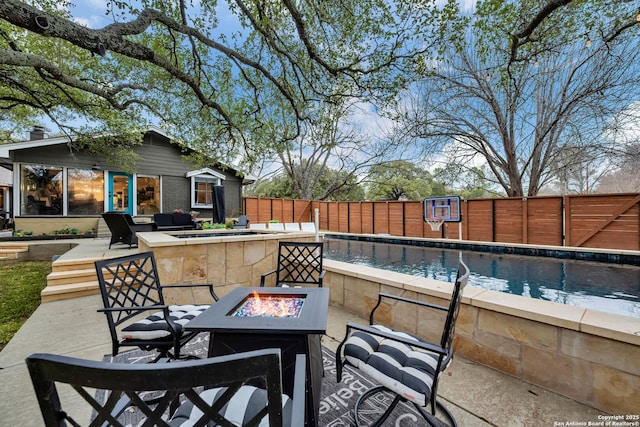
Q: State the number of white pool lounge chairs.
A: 4